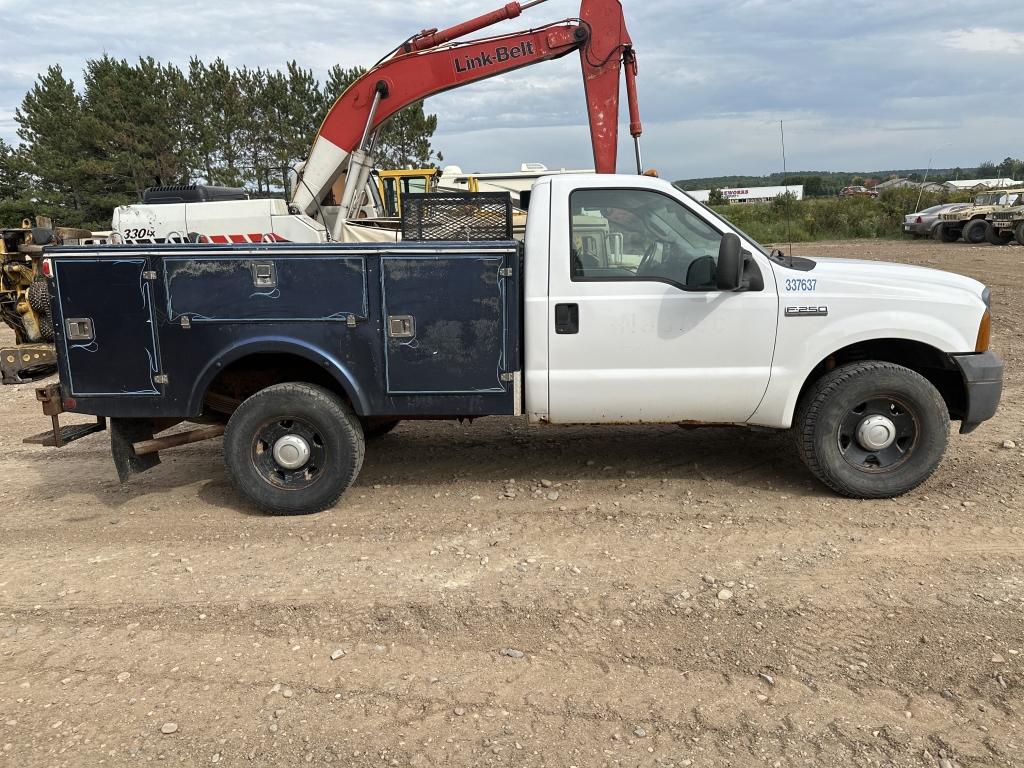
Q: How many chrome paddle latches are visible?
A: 3